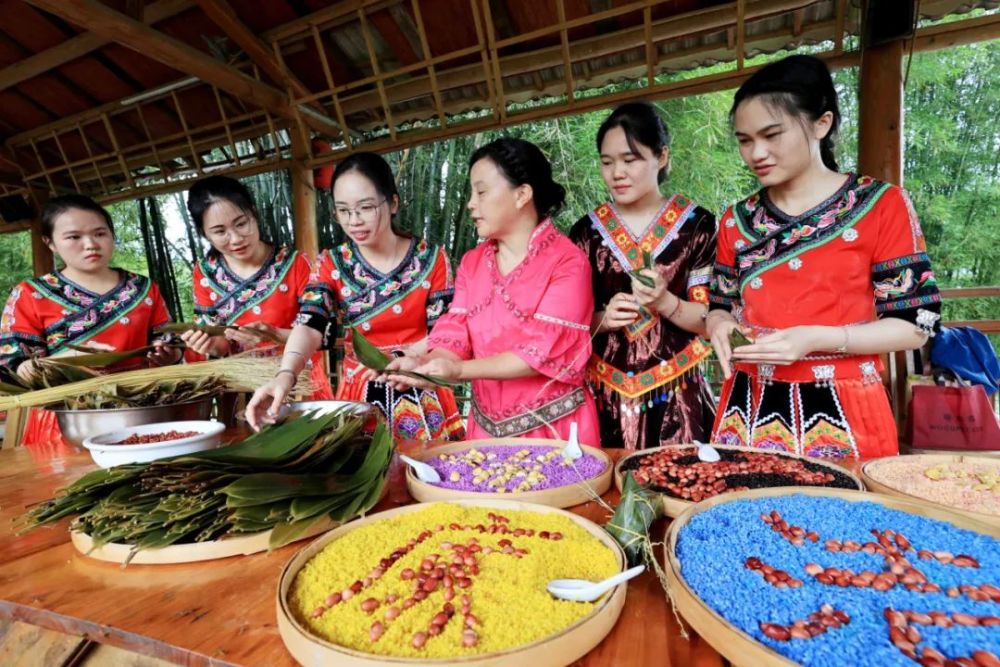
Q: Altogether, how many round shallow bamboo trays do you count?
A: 6